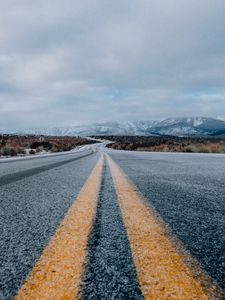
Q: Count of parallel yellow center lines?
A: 2